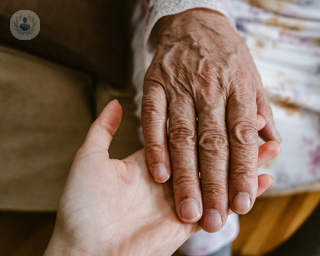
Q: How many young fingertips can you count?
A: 4